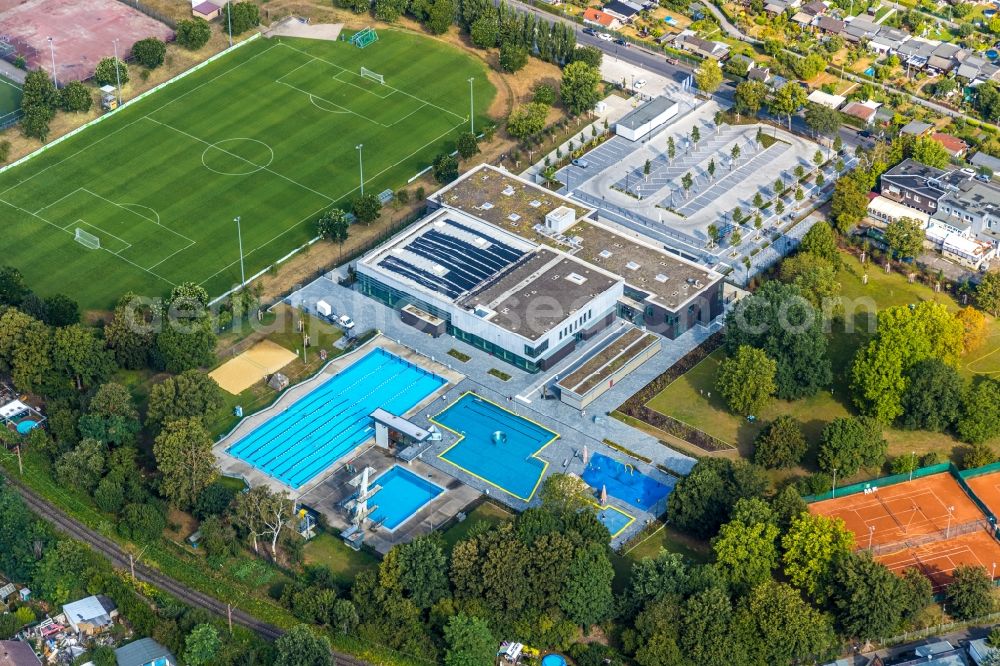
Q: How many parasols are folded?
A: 2